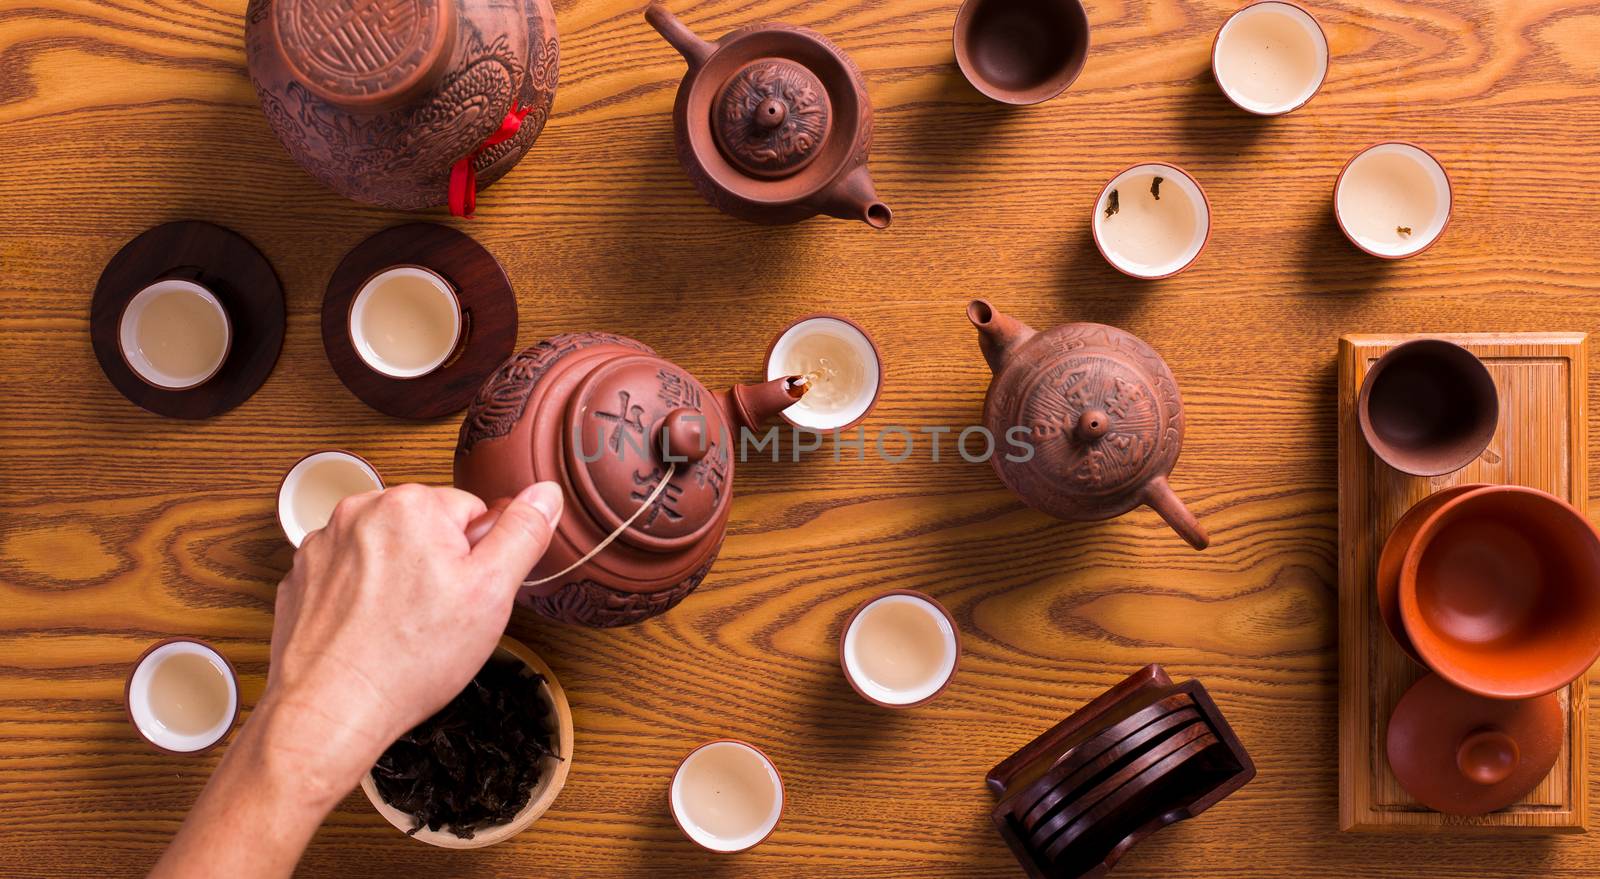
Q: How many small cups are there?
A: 12